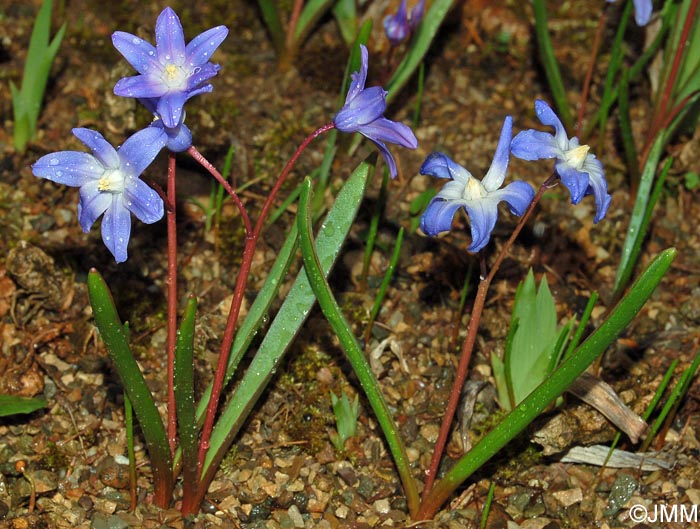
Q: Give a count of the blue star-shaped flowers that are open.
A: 5